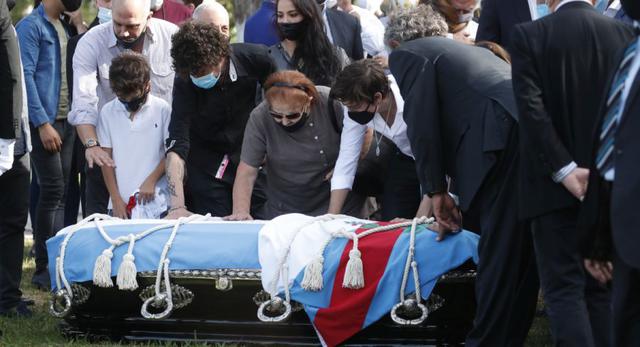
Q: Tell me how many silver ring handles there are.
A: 4